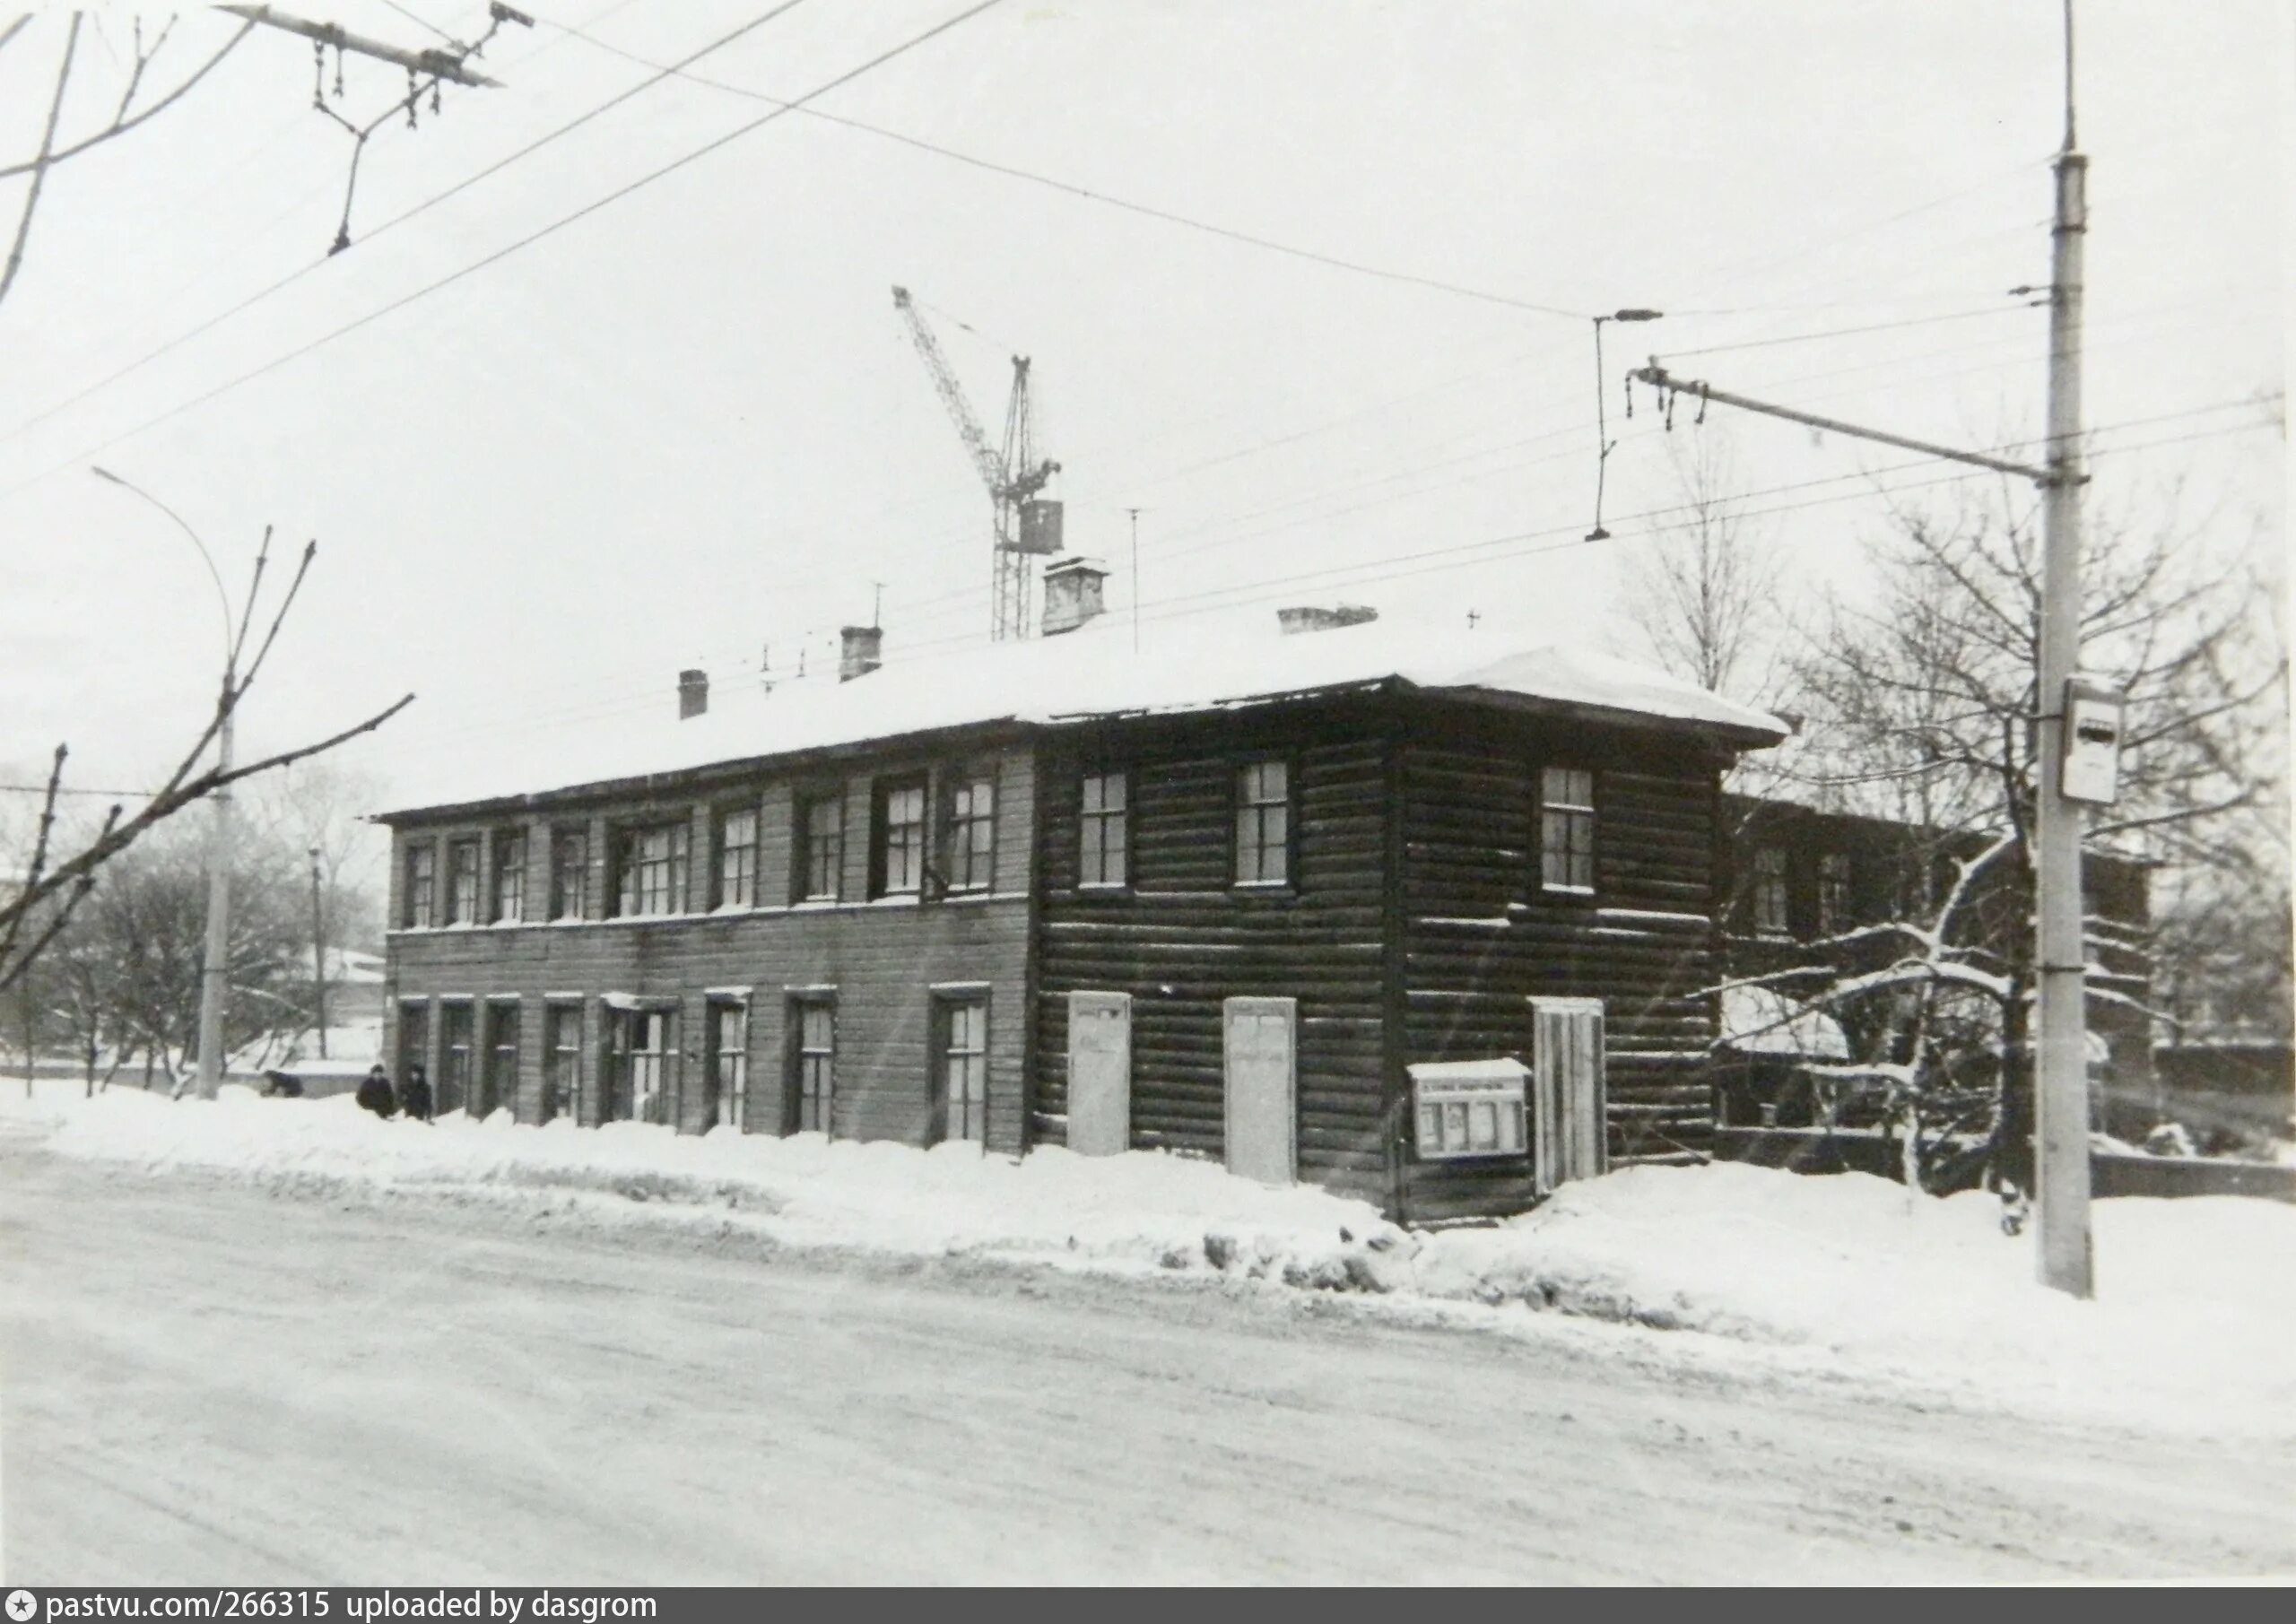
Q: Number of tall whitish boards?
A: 3